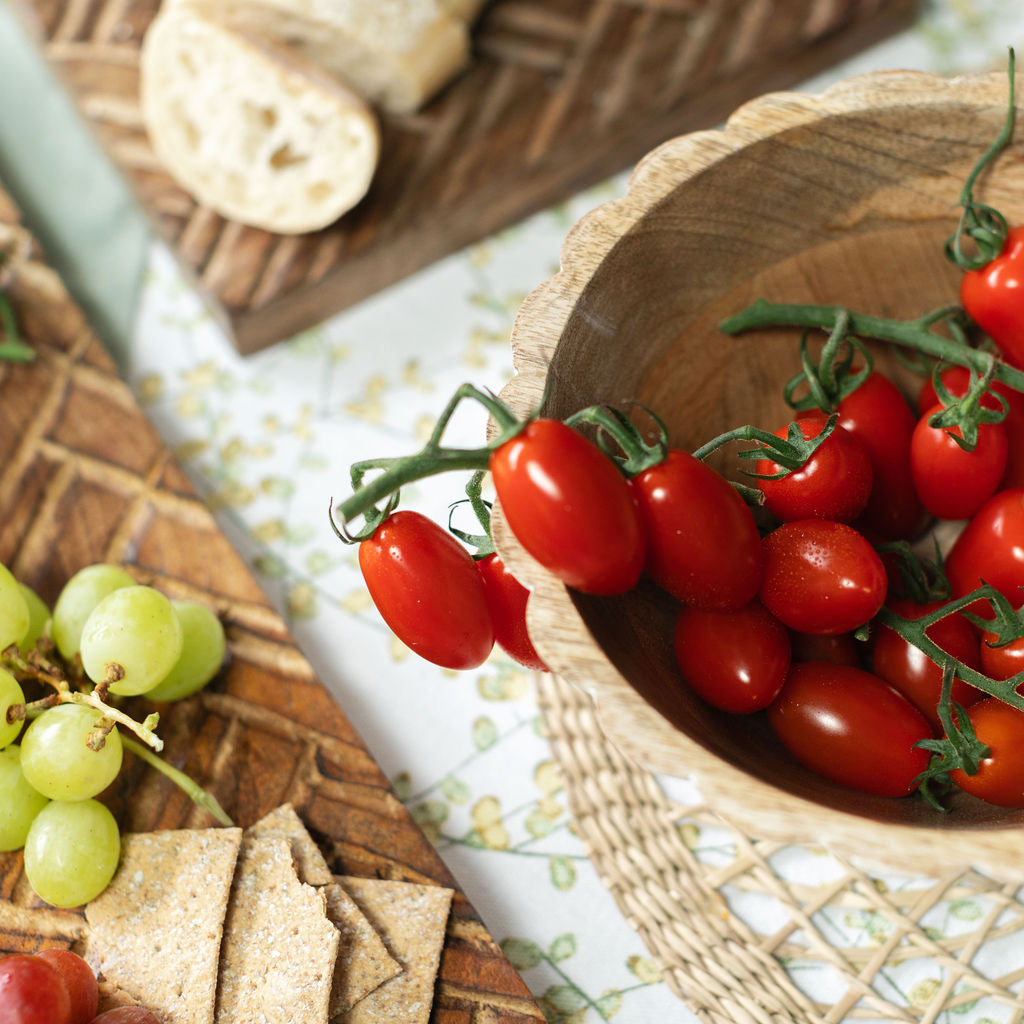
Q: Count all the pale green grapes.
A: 9